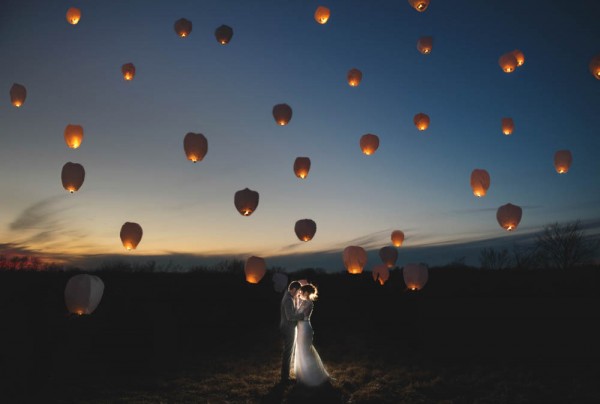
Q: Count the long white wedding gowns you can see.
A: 1